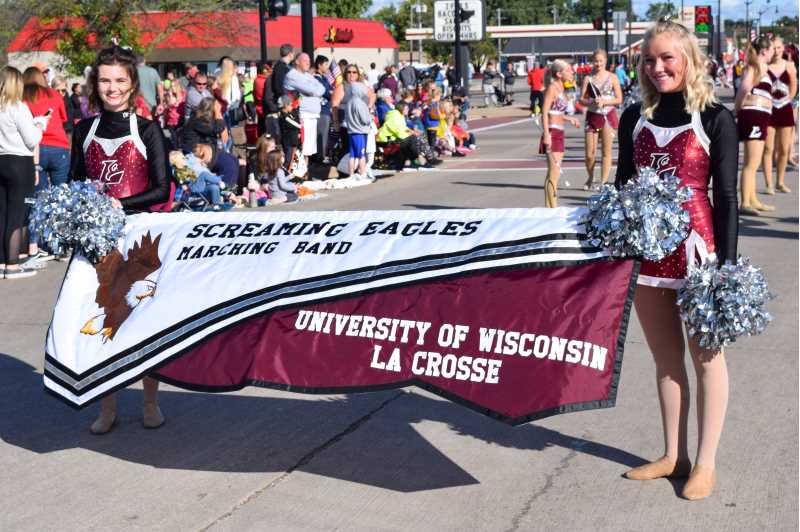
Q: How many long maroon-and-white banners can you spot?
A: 1